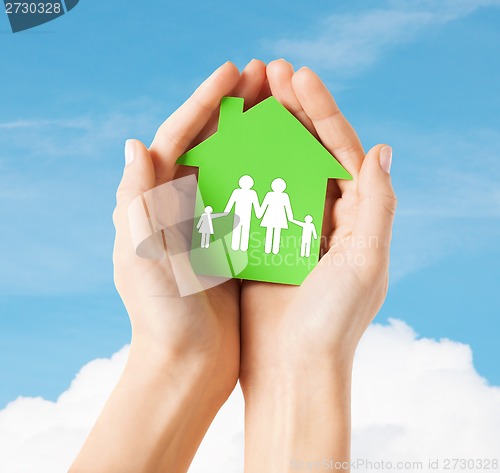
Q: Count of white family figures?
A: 4